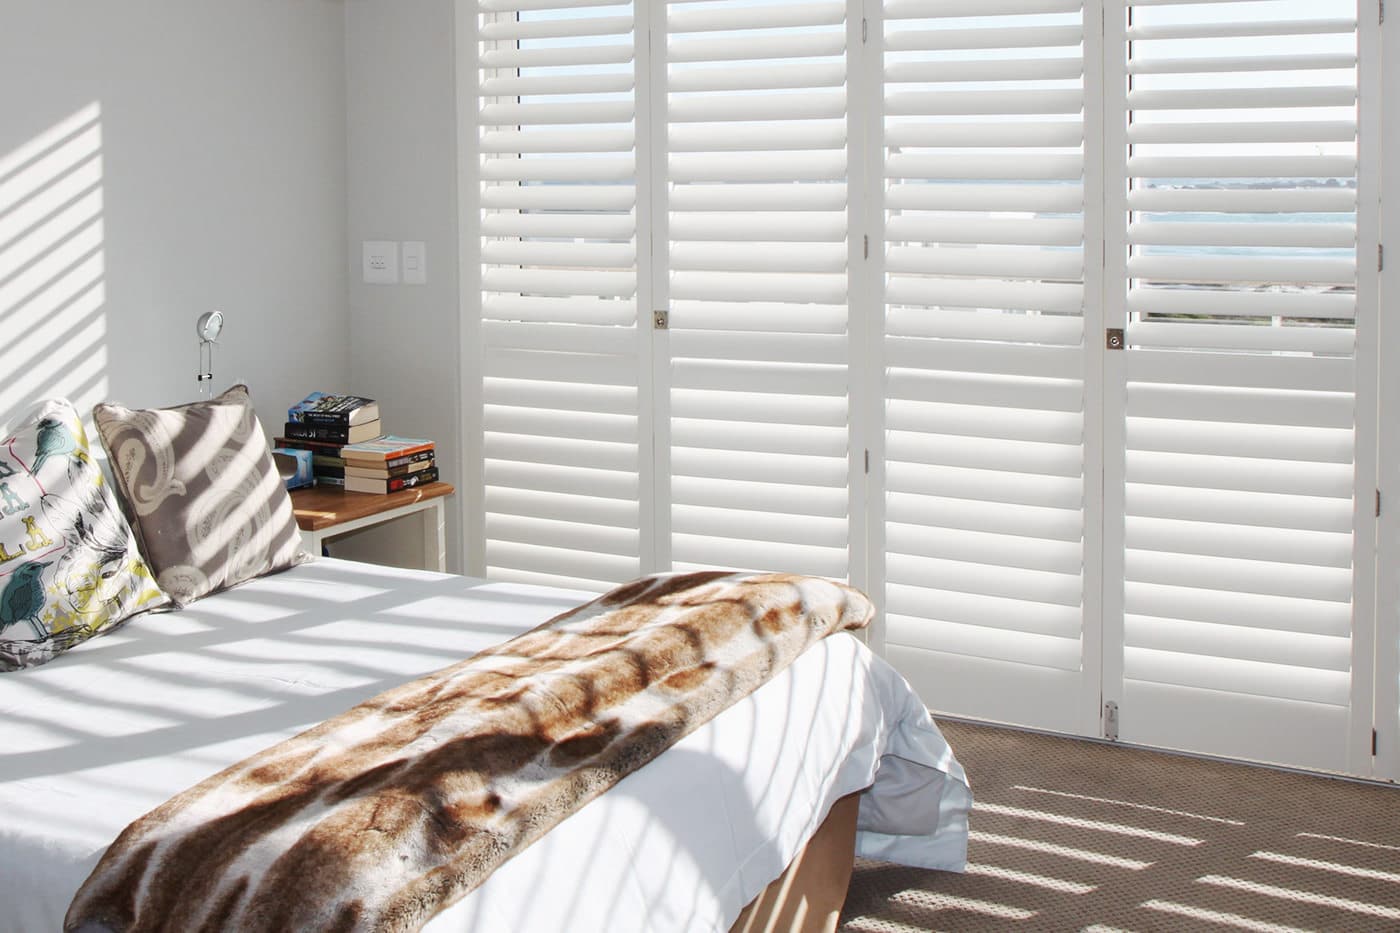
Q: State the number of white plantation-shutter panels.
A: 4